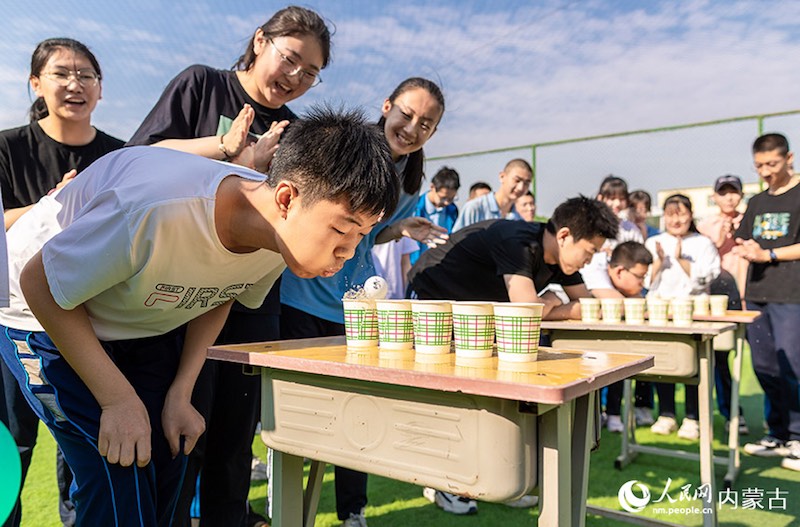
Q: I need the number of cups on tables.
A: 12